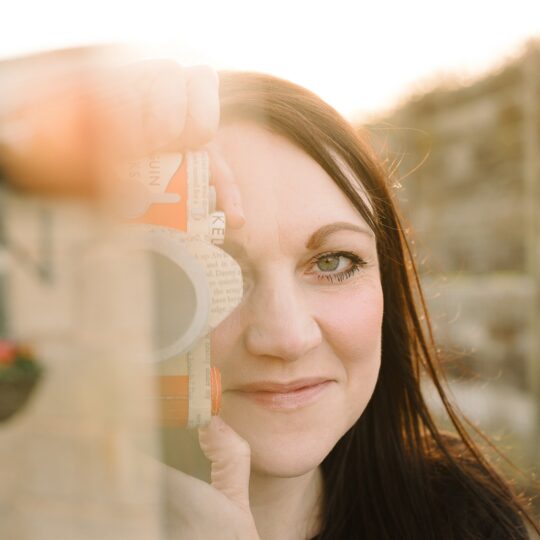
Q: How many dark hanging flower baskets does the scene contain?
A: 1